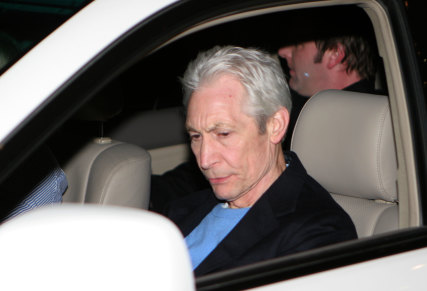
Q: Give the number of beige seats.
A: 2